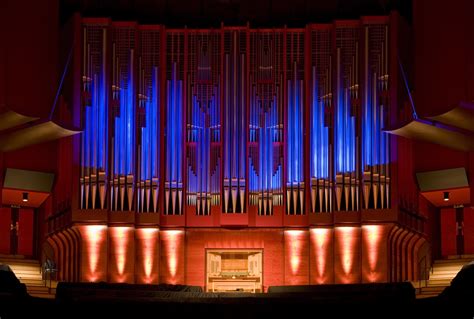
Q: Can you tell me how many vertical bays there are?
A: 11